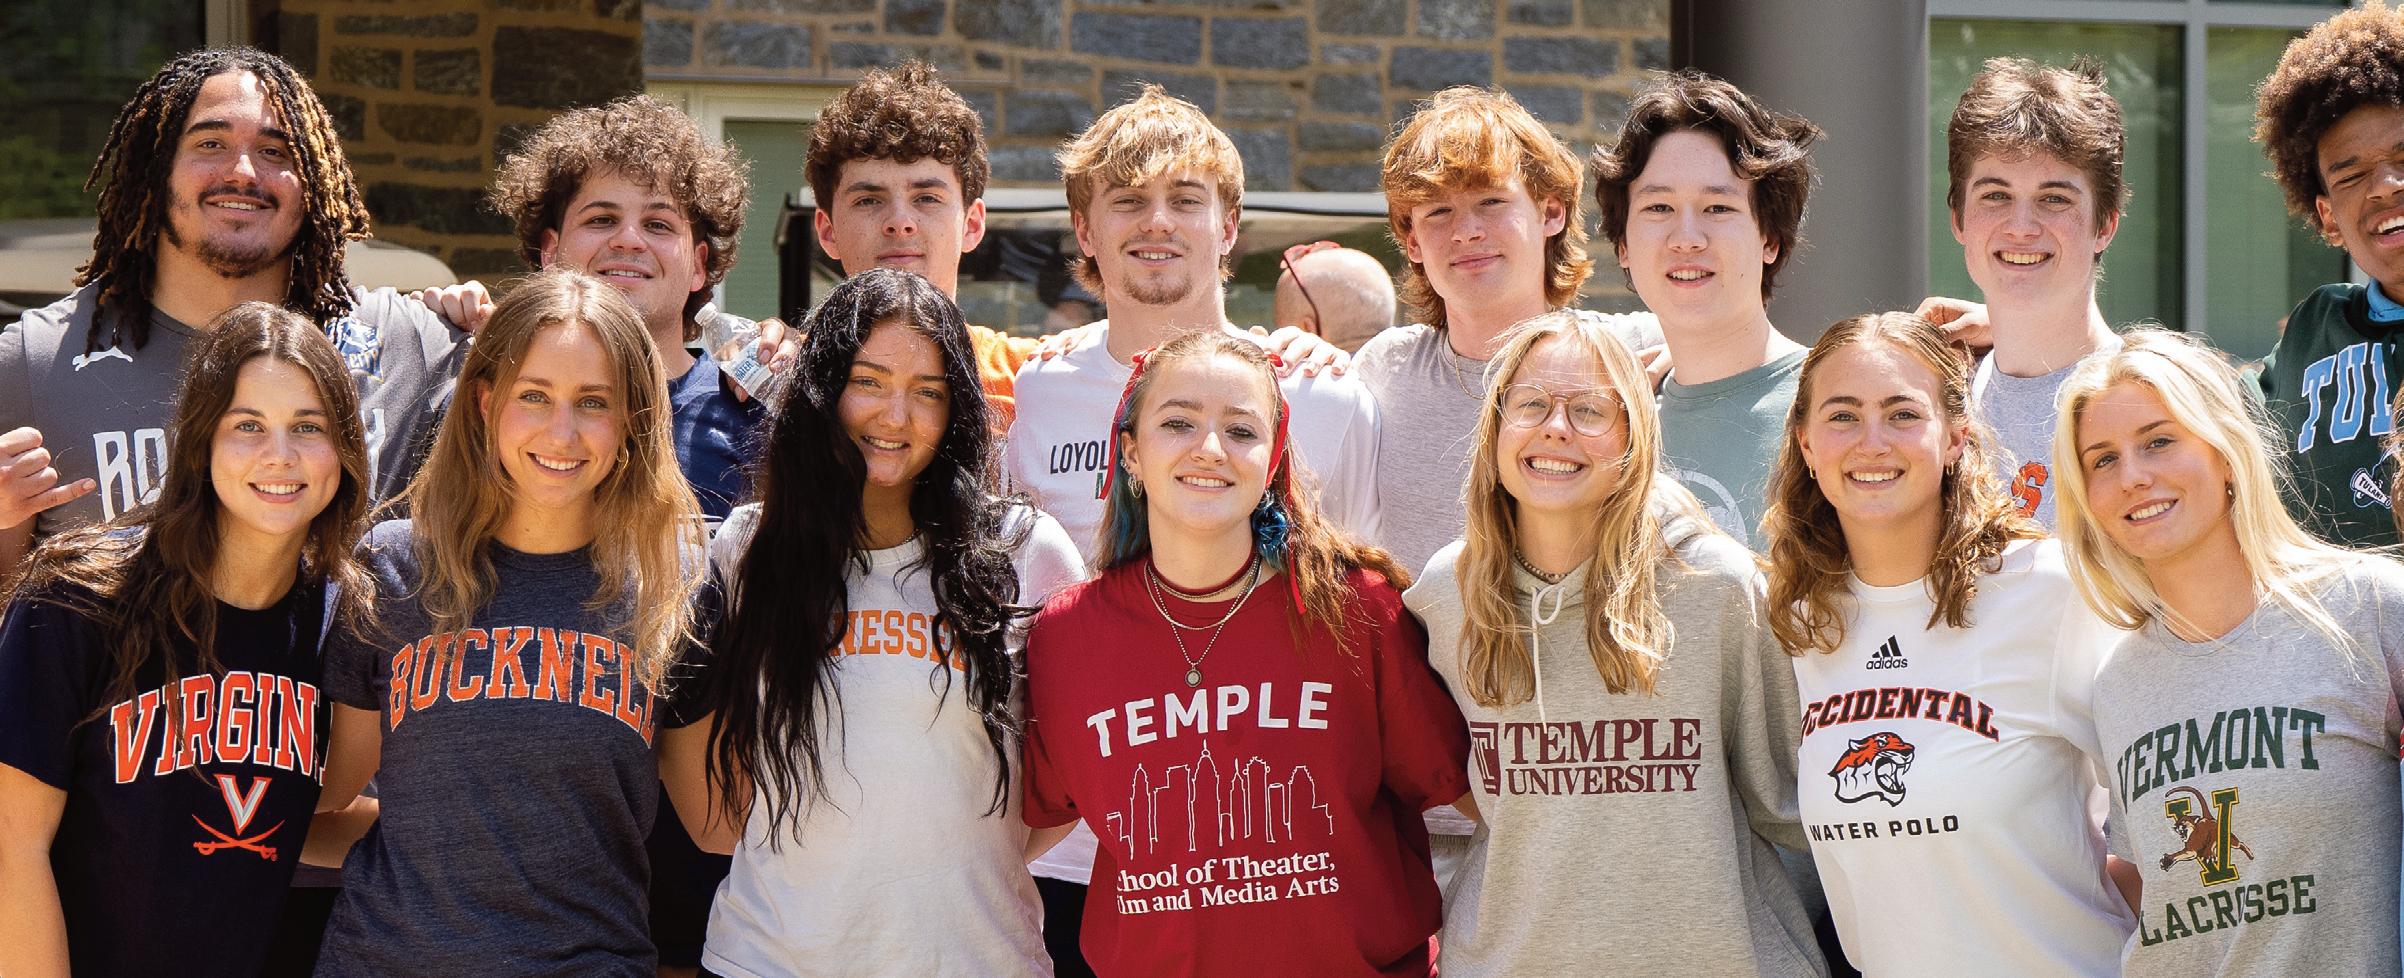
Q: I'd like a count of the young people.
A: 15